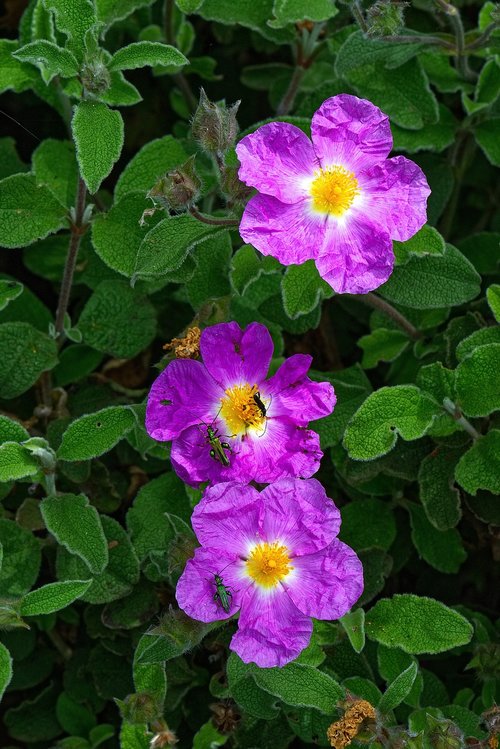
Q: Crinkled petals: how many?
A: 15